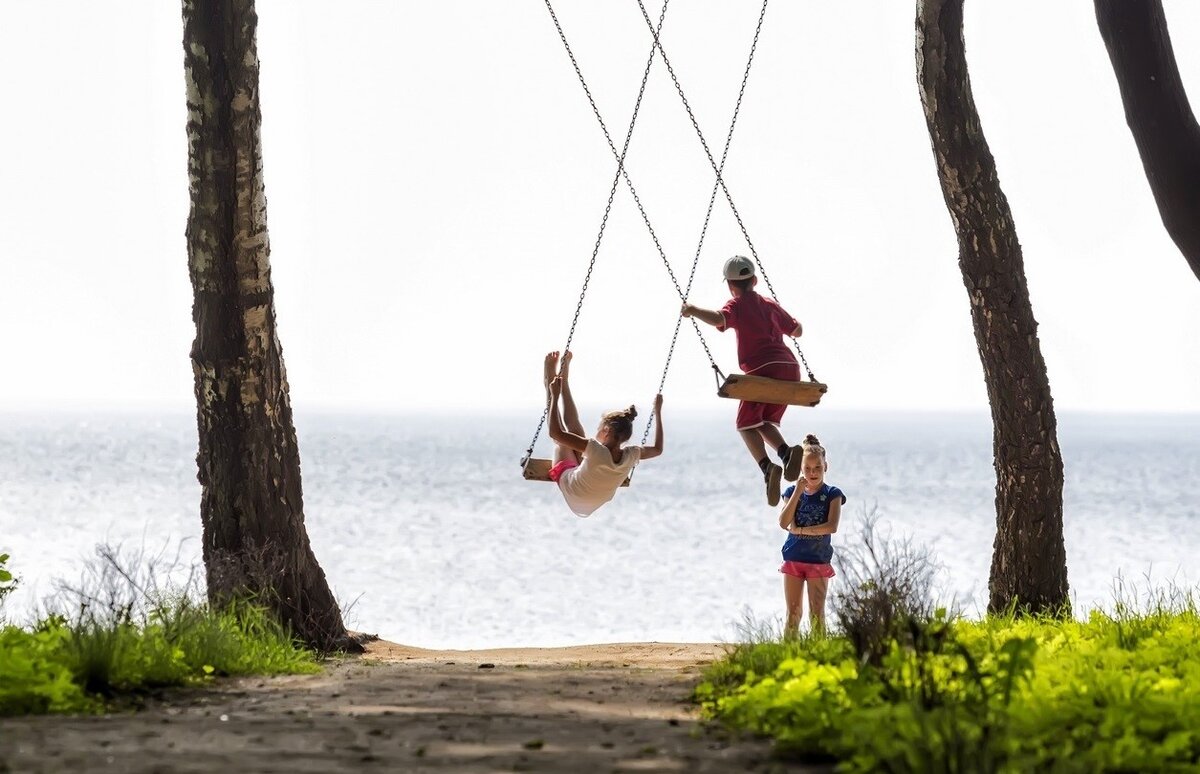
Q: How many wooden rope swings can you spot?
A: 2